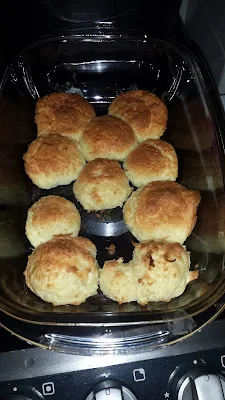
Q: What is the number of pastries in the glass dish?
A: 10